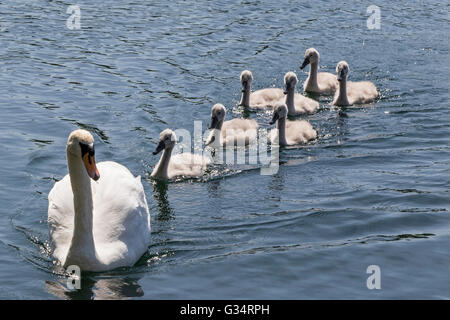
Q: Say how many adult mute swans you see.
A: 1